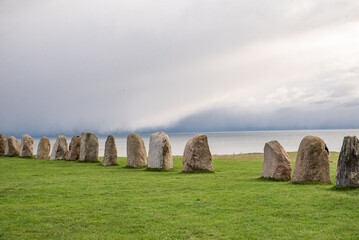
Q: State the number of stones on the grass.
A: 14